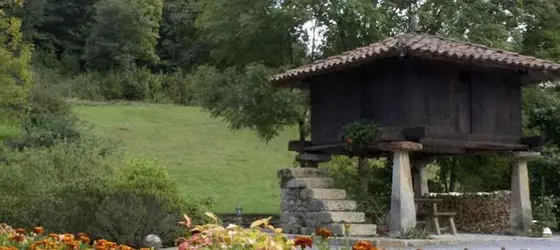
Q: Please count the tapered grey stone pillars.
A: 3